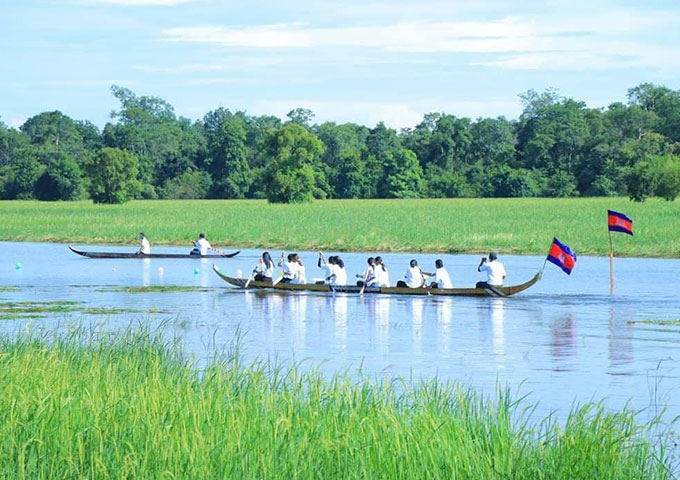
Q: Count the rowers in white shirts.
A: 12